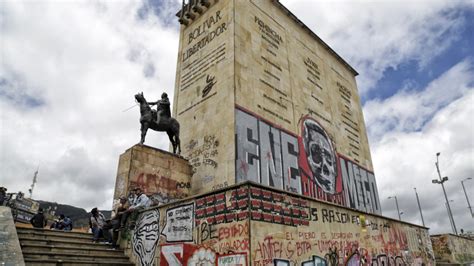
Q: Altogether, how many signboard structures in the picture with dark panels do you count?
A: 1